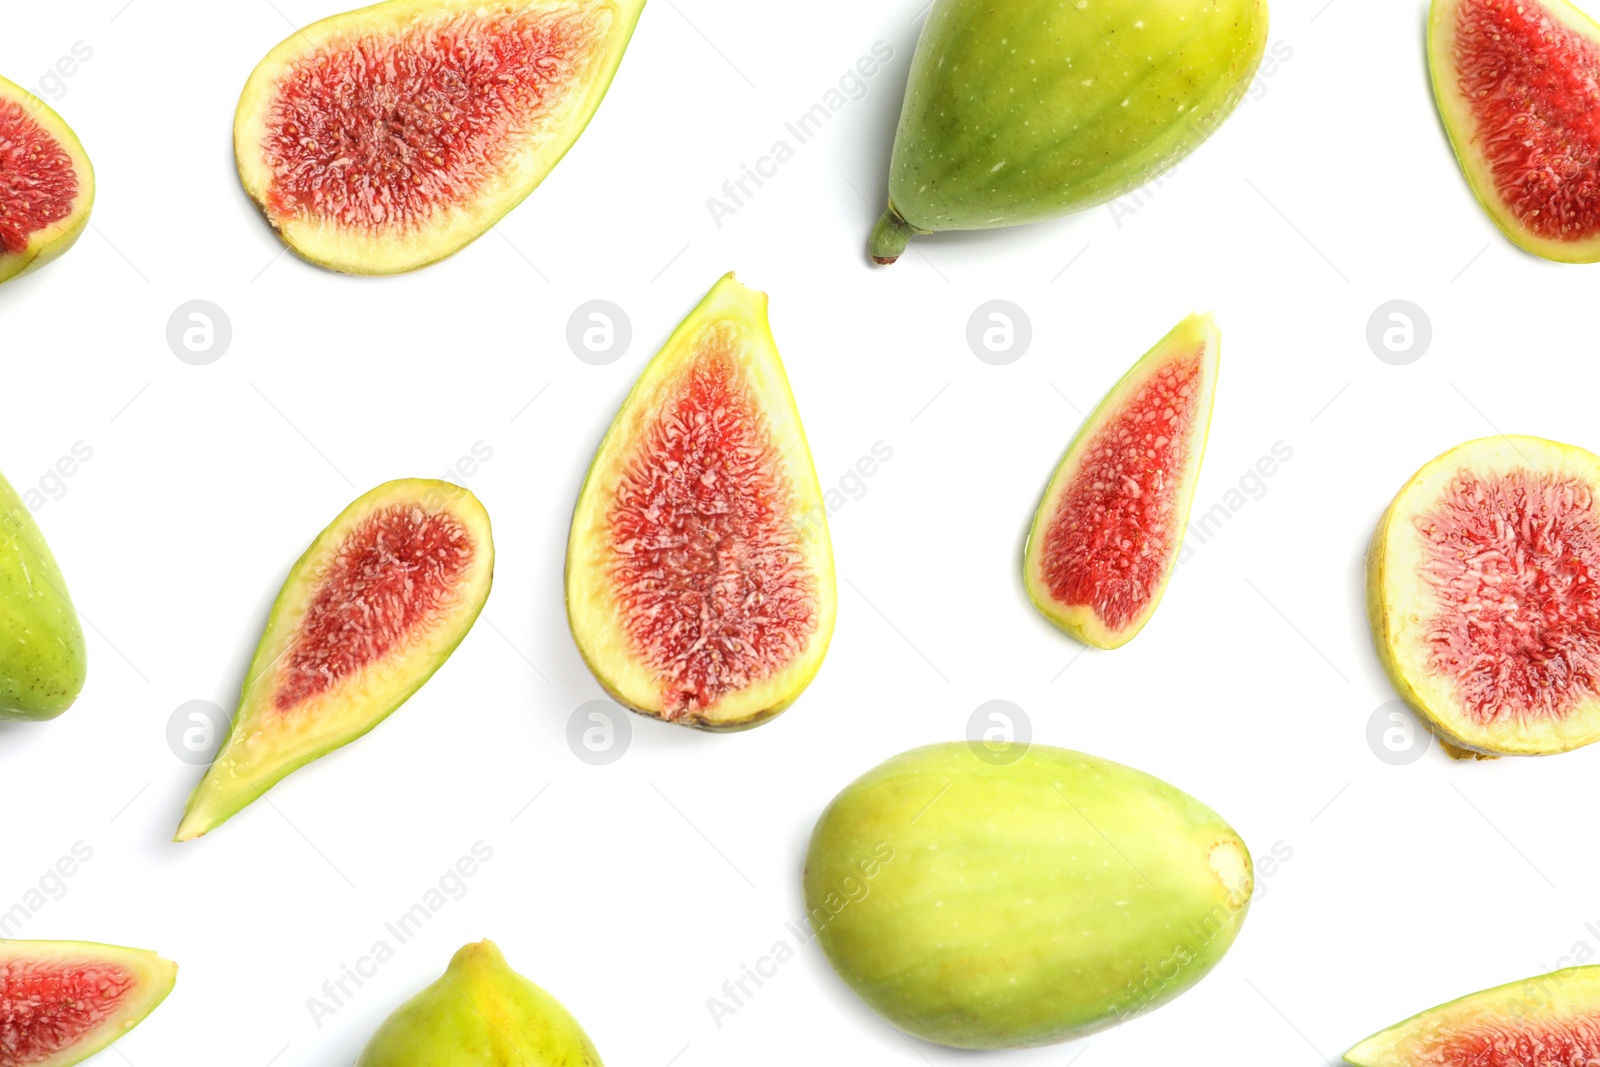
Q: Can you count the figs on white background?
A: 13